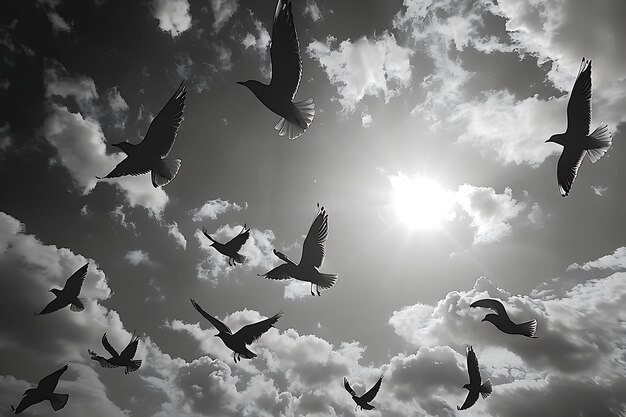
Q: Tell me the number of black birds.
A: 12